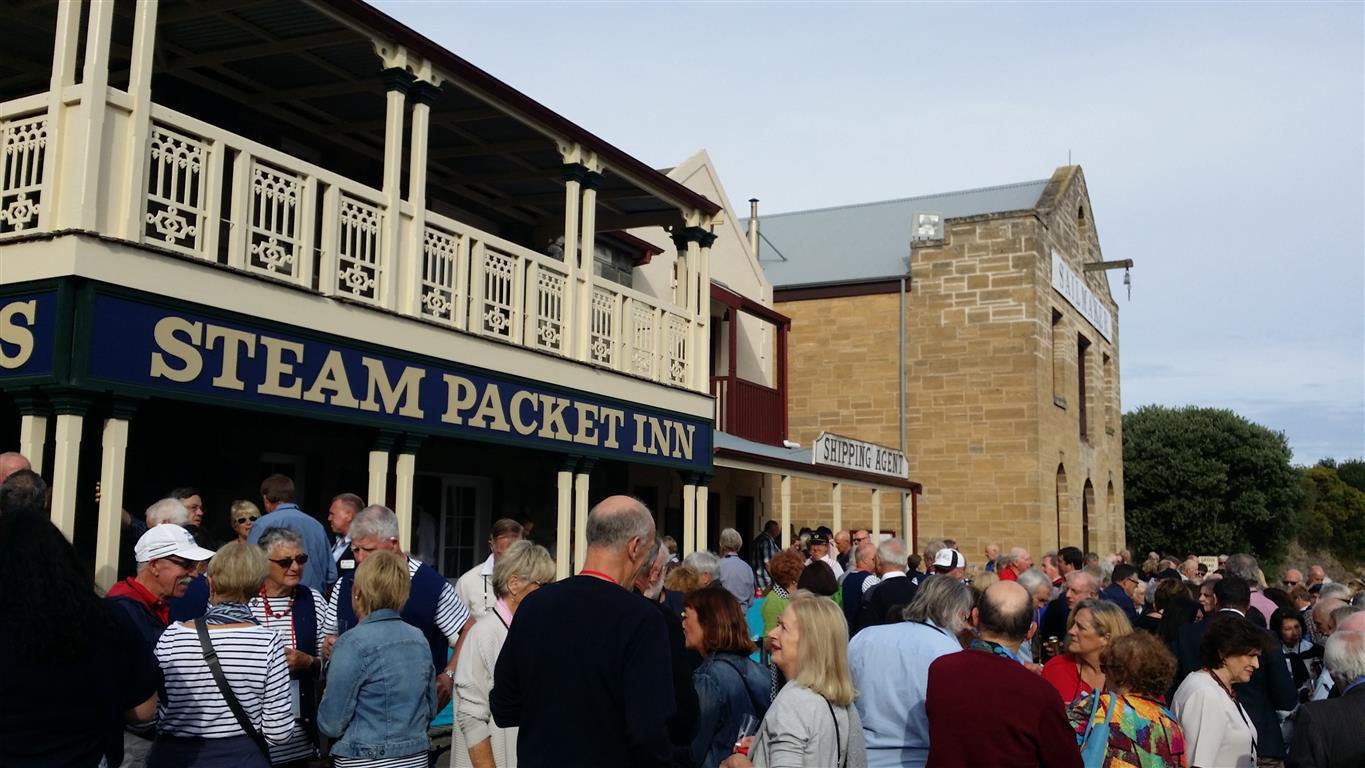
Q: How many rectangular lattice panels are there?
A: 10